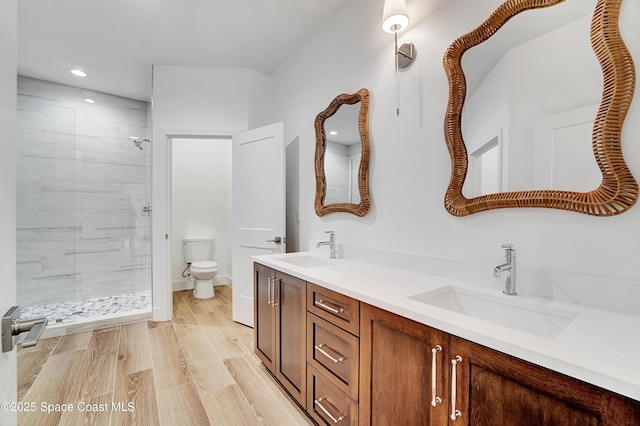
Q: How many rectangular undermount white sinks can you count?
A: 2